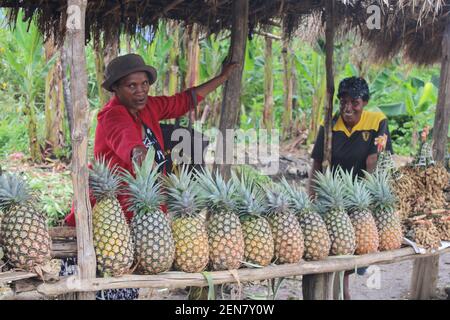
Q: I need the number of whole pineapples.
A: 11